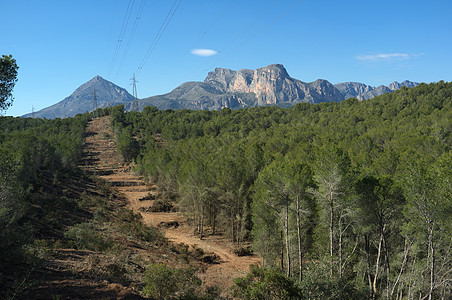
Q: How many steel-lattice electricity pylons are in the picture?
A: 3